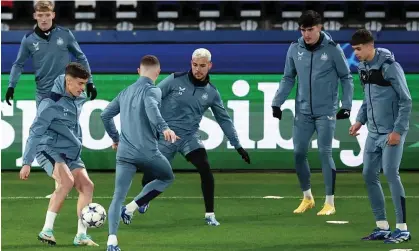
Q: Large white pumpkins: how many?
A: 0